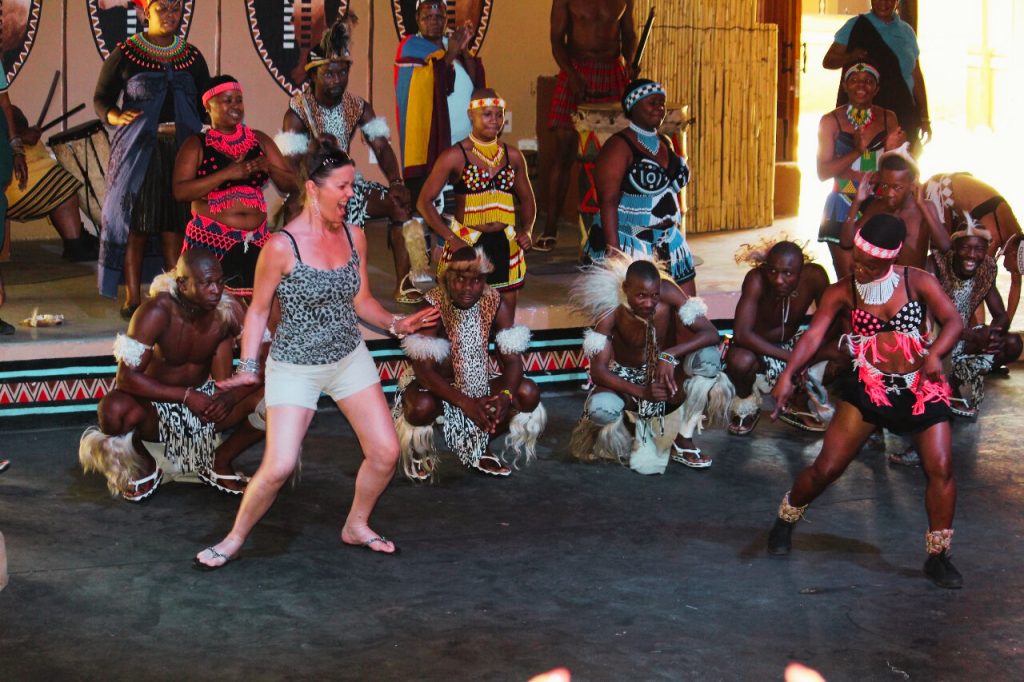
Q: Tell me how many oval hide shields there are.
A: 4